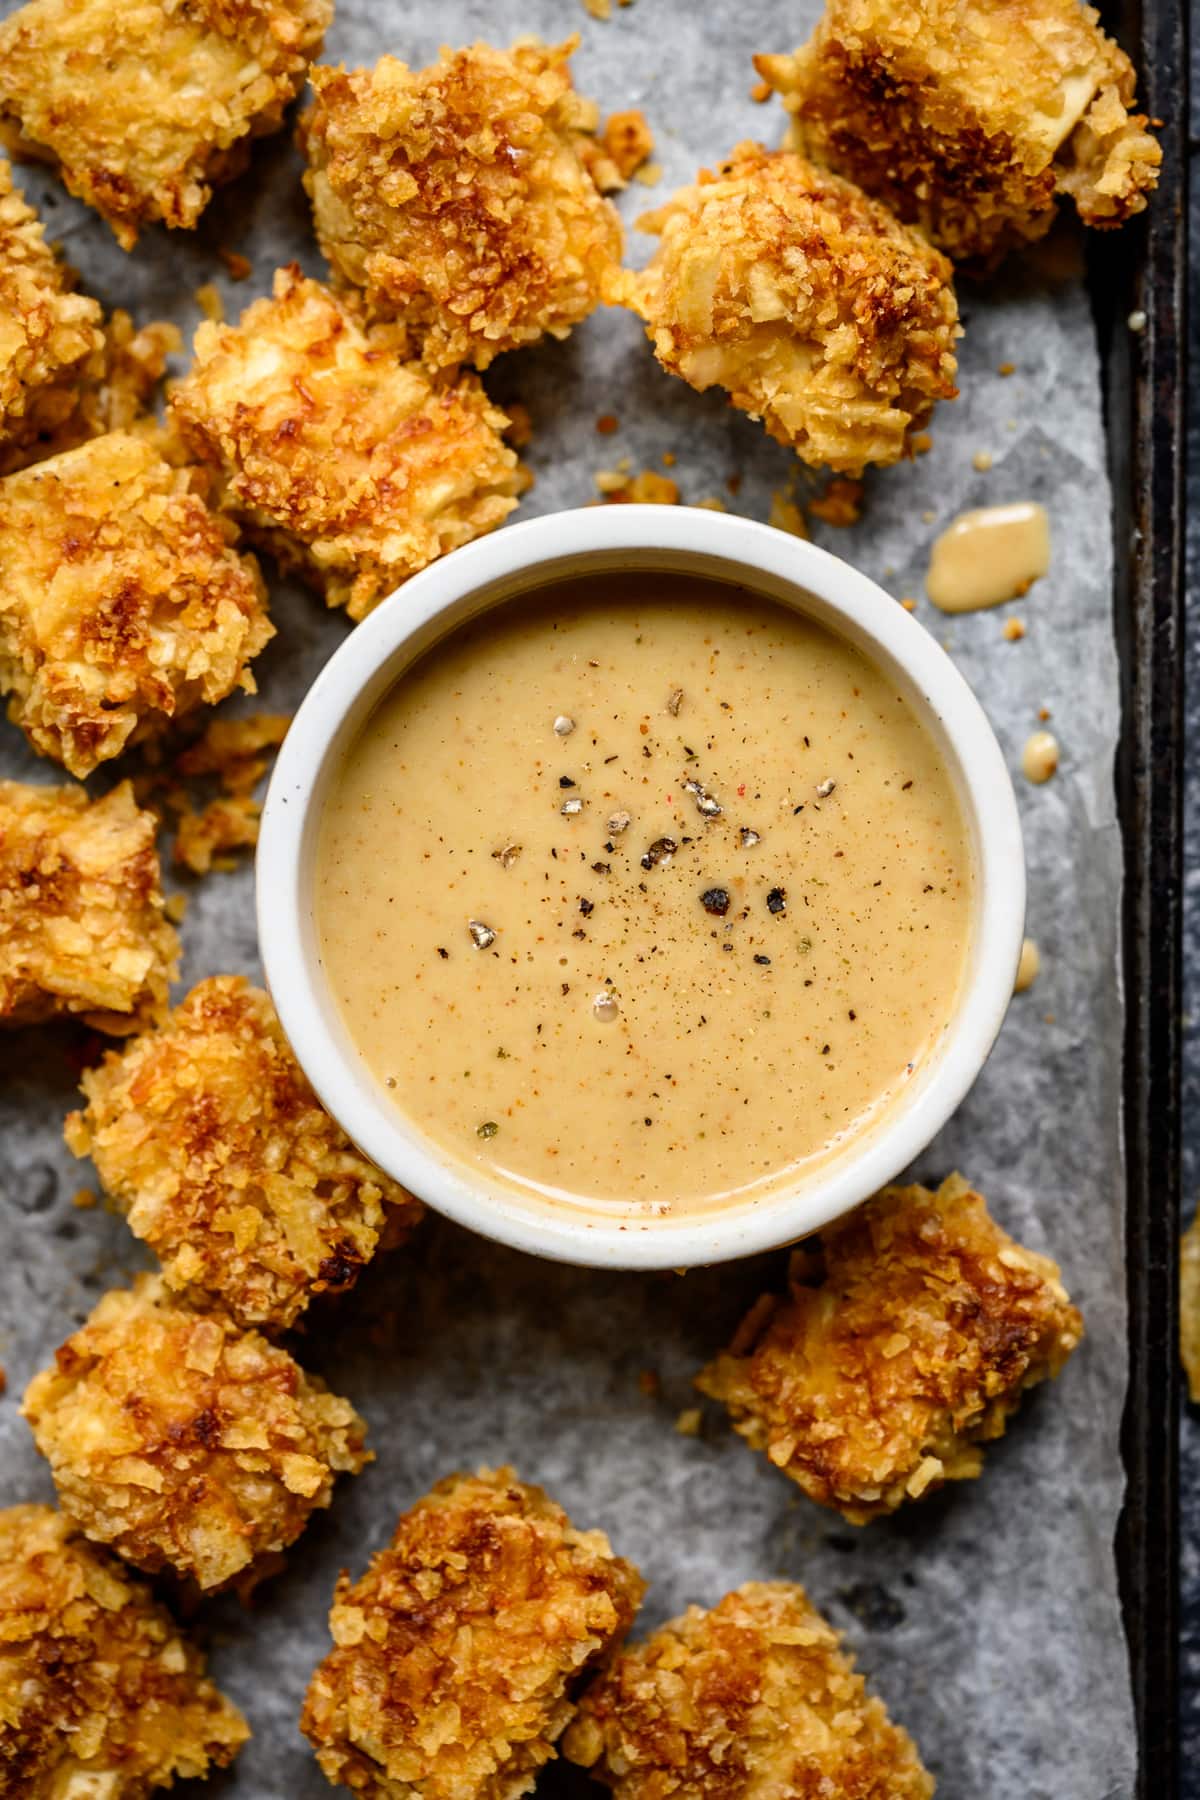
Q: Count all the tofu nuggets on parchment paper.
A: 14